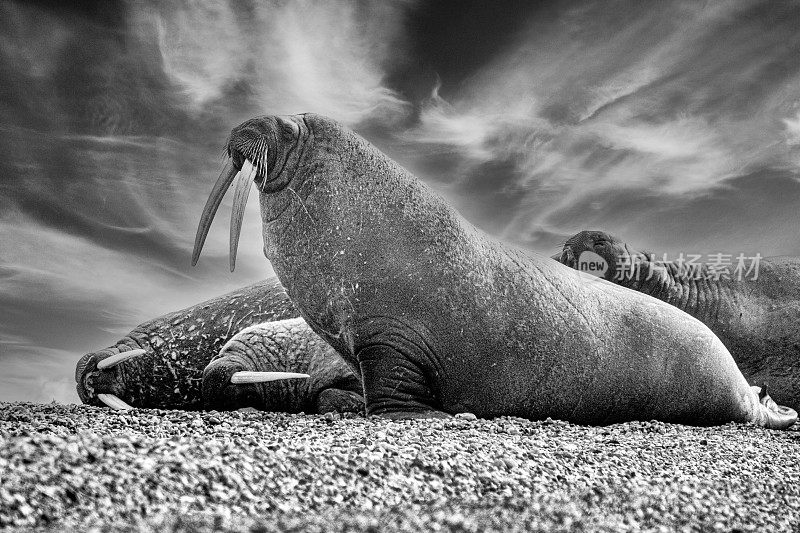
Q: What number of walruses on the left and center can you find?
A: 3